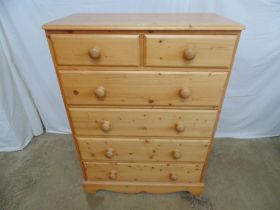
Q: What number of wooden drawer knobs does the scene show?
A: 10